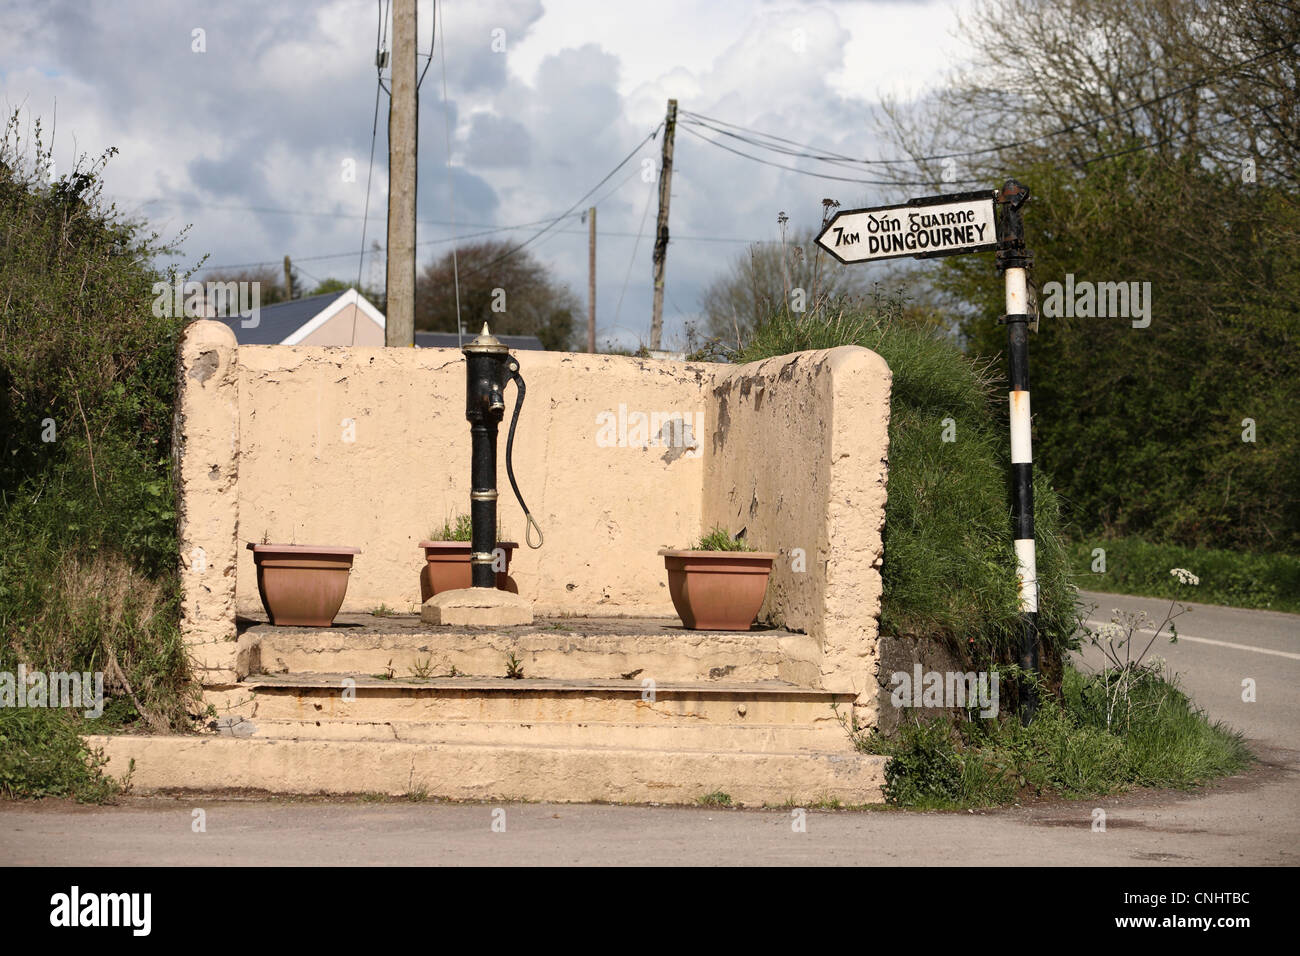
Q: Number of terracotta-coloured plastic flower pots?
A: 3